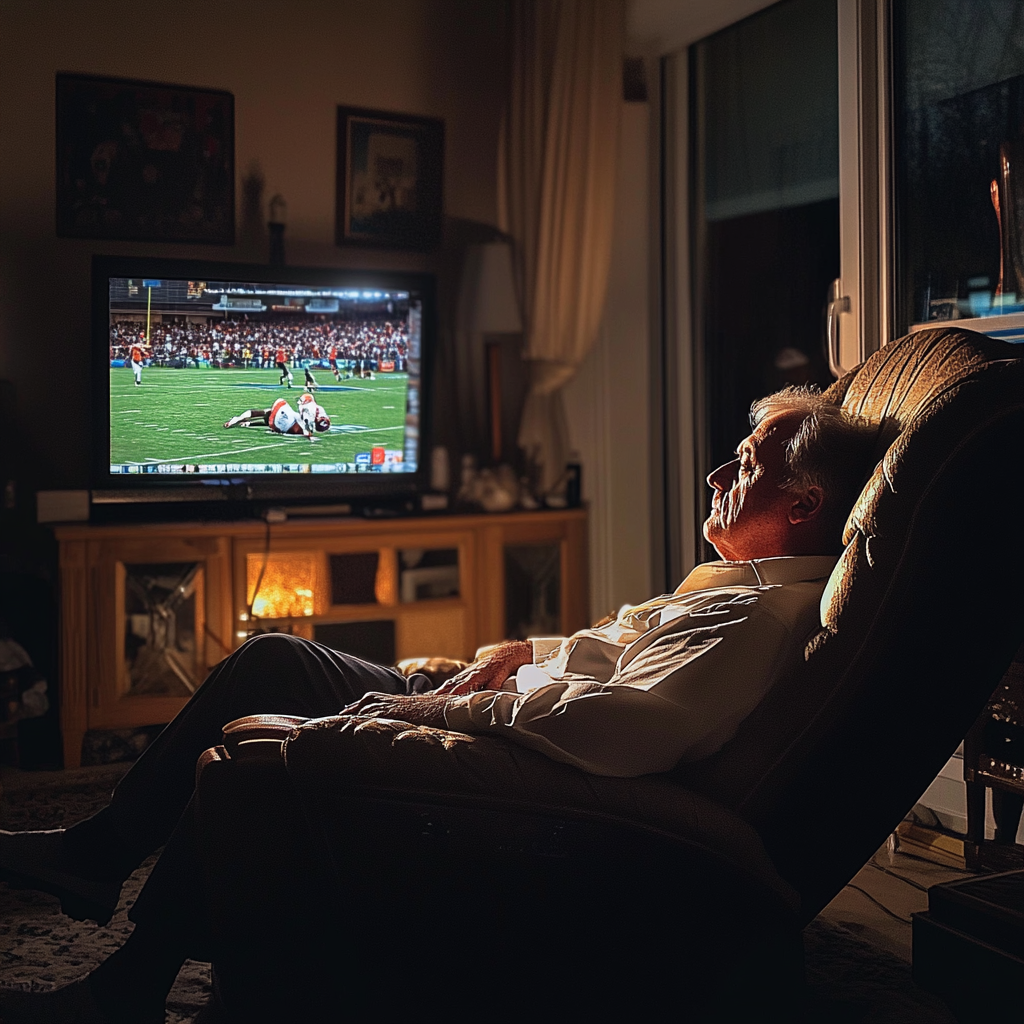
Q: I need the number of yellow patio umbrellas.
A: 0